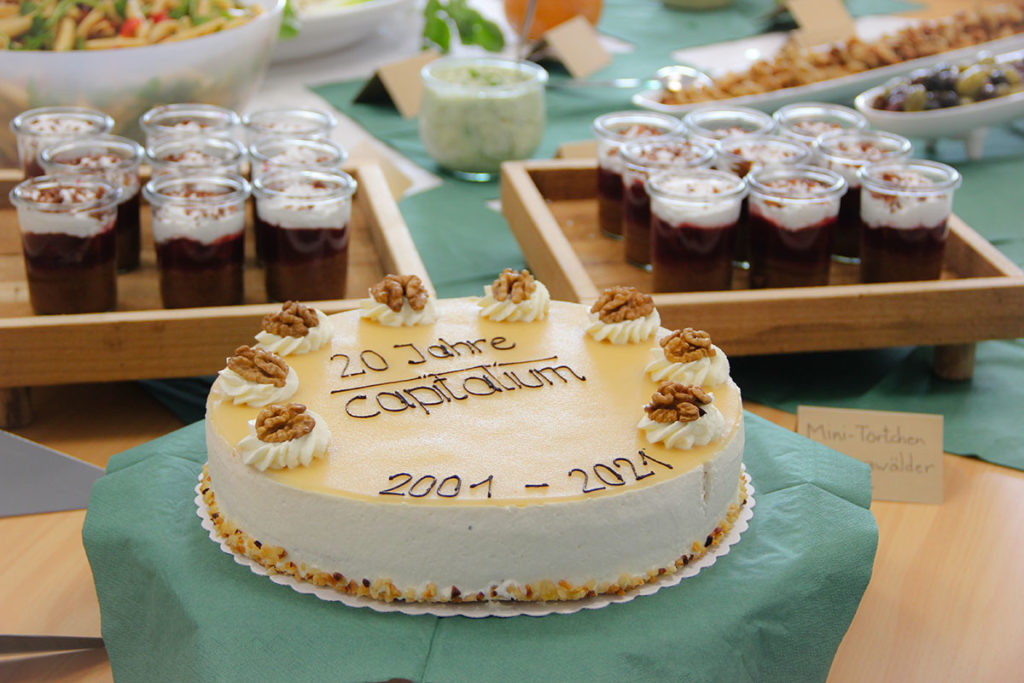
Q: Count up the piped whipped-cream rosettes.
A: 8